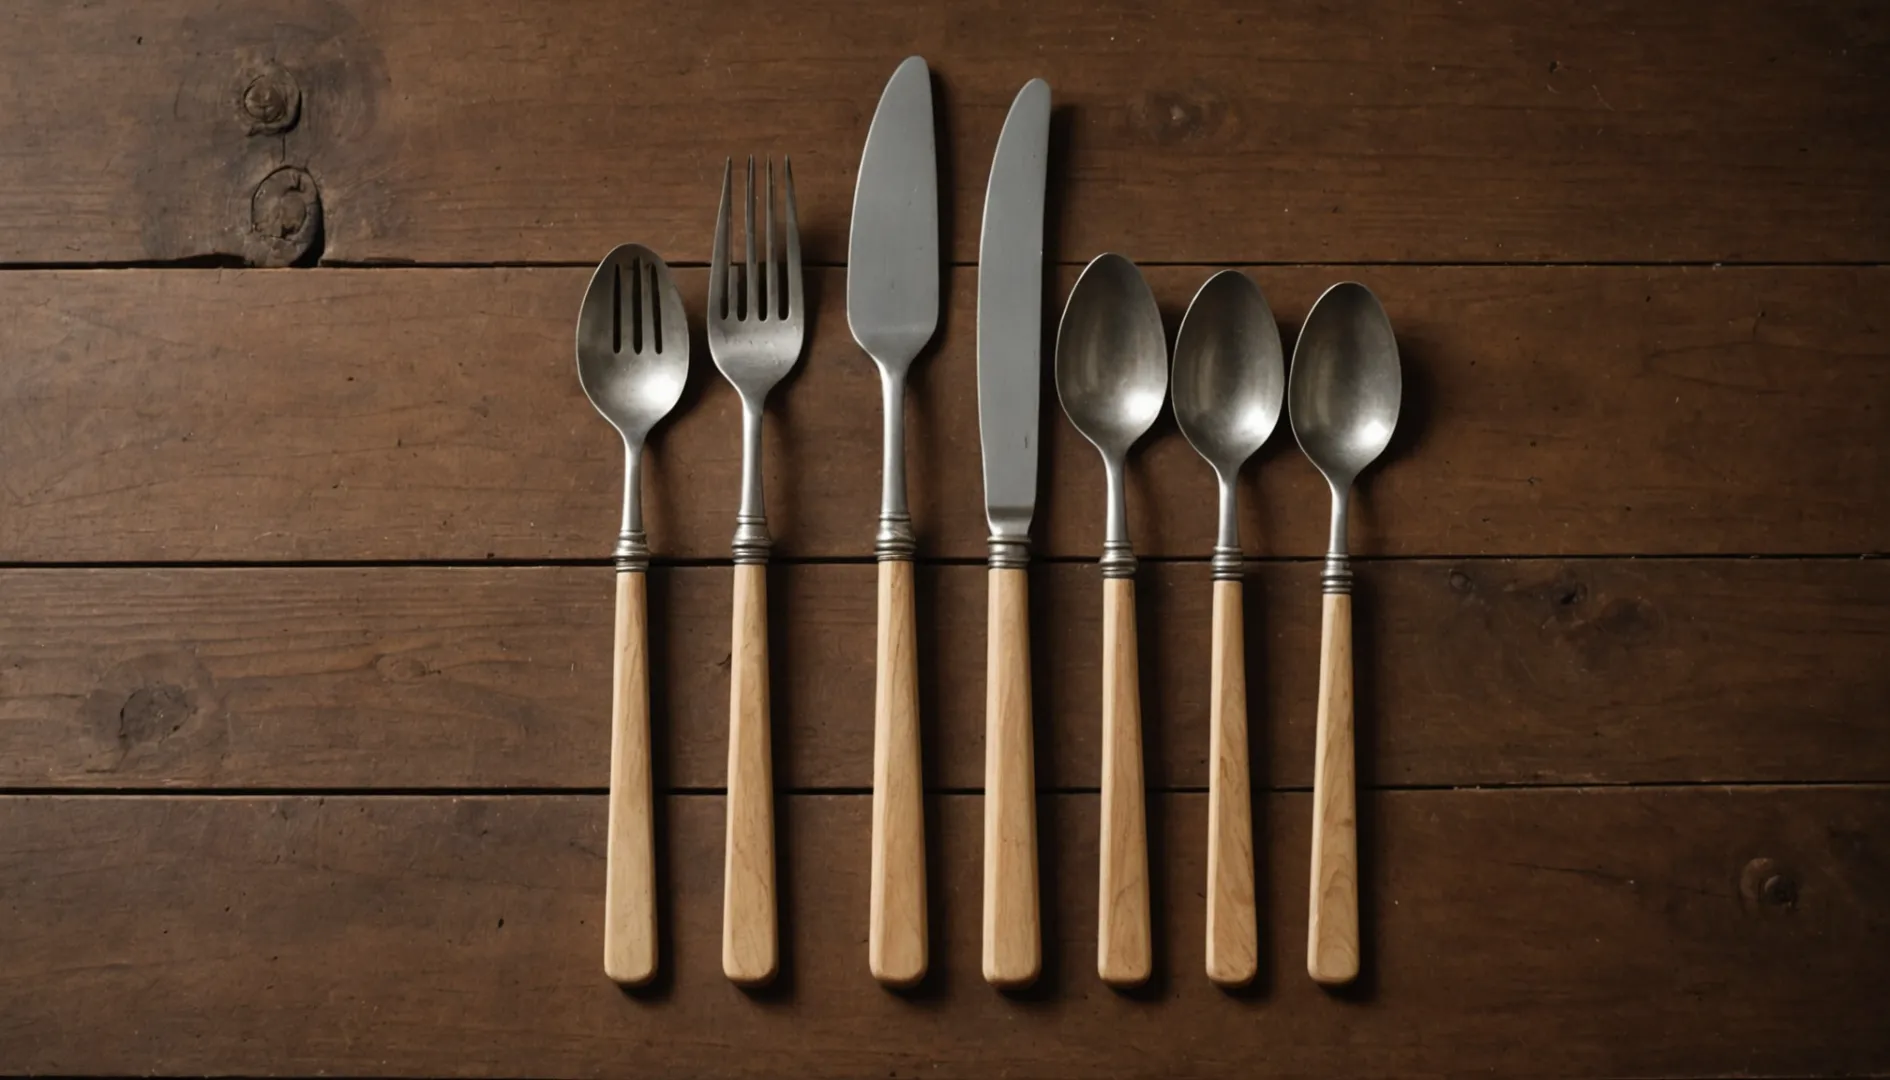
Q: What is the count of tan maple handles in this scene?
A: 7